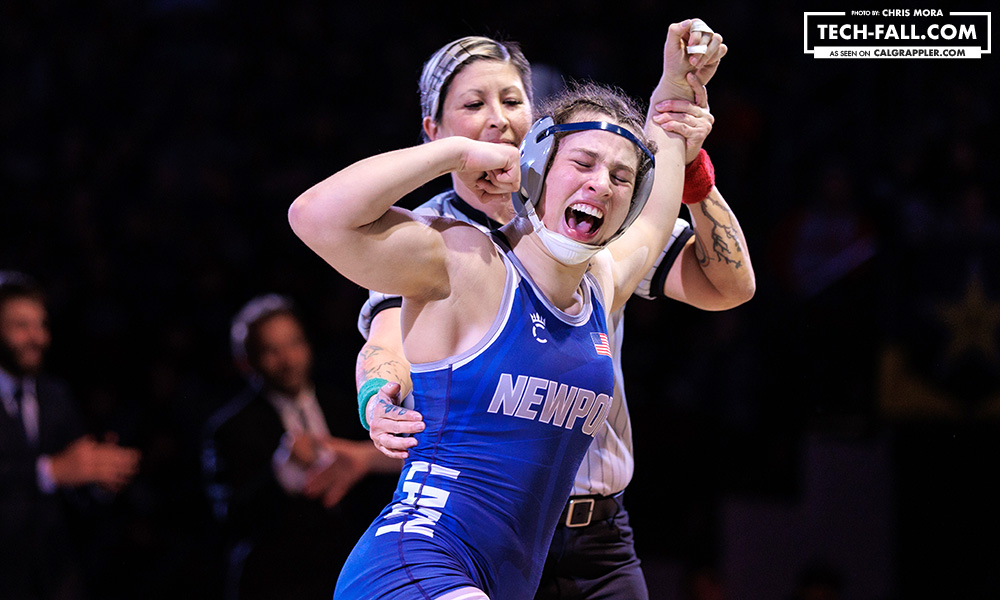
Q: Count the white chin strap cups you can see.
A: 1